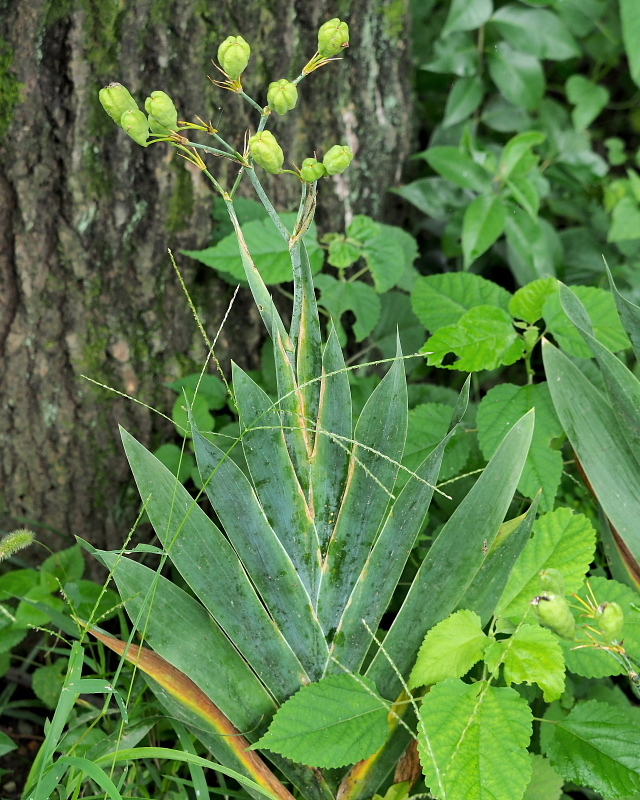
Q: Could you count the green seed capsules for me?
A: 12